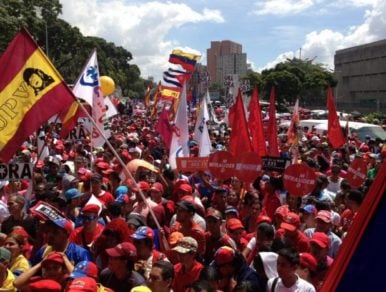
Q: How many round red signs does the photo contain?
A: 4